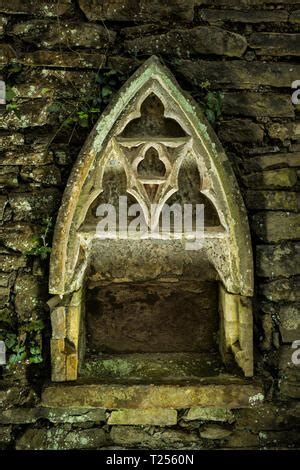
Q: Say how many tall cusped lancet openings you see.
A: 2